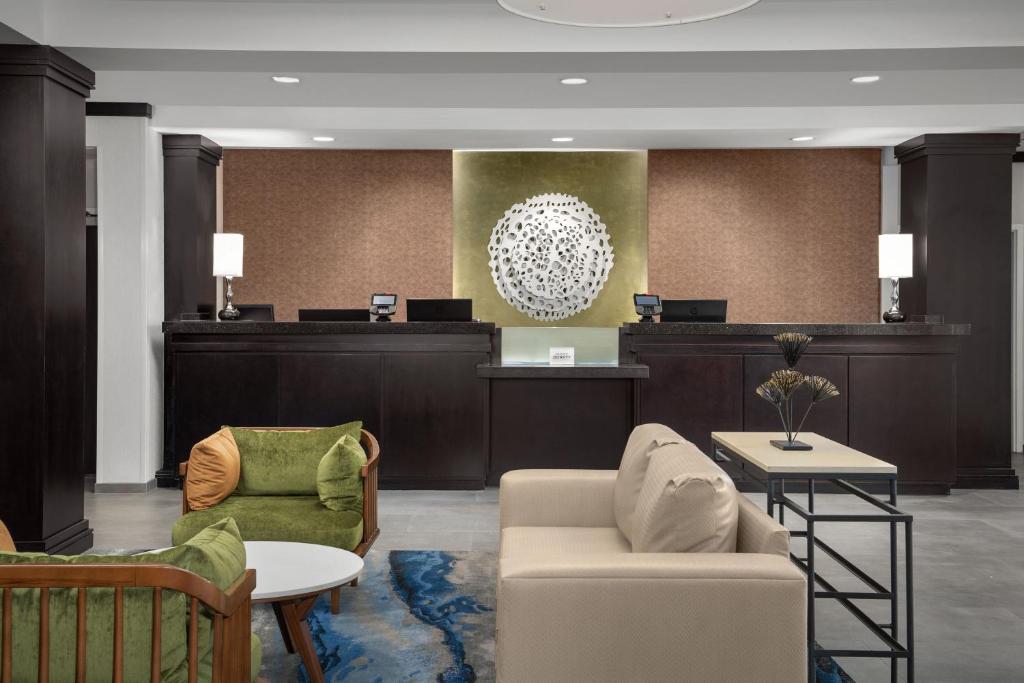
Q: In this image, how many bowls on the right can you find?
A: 0